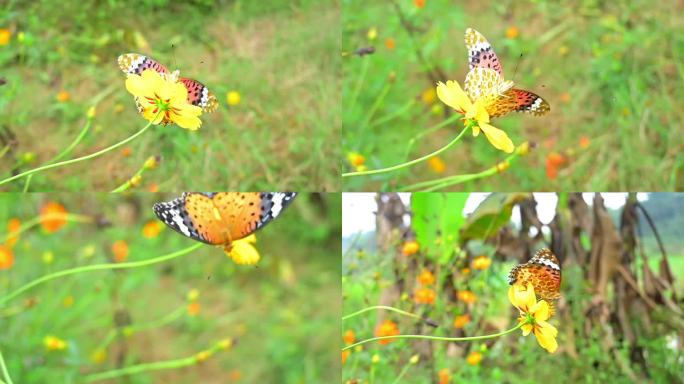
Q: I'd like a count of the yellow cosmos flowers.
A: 4